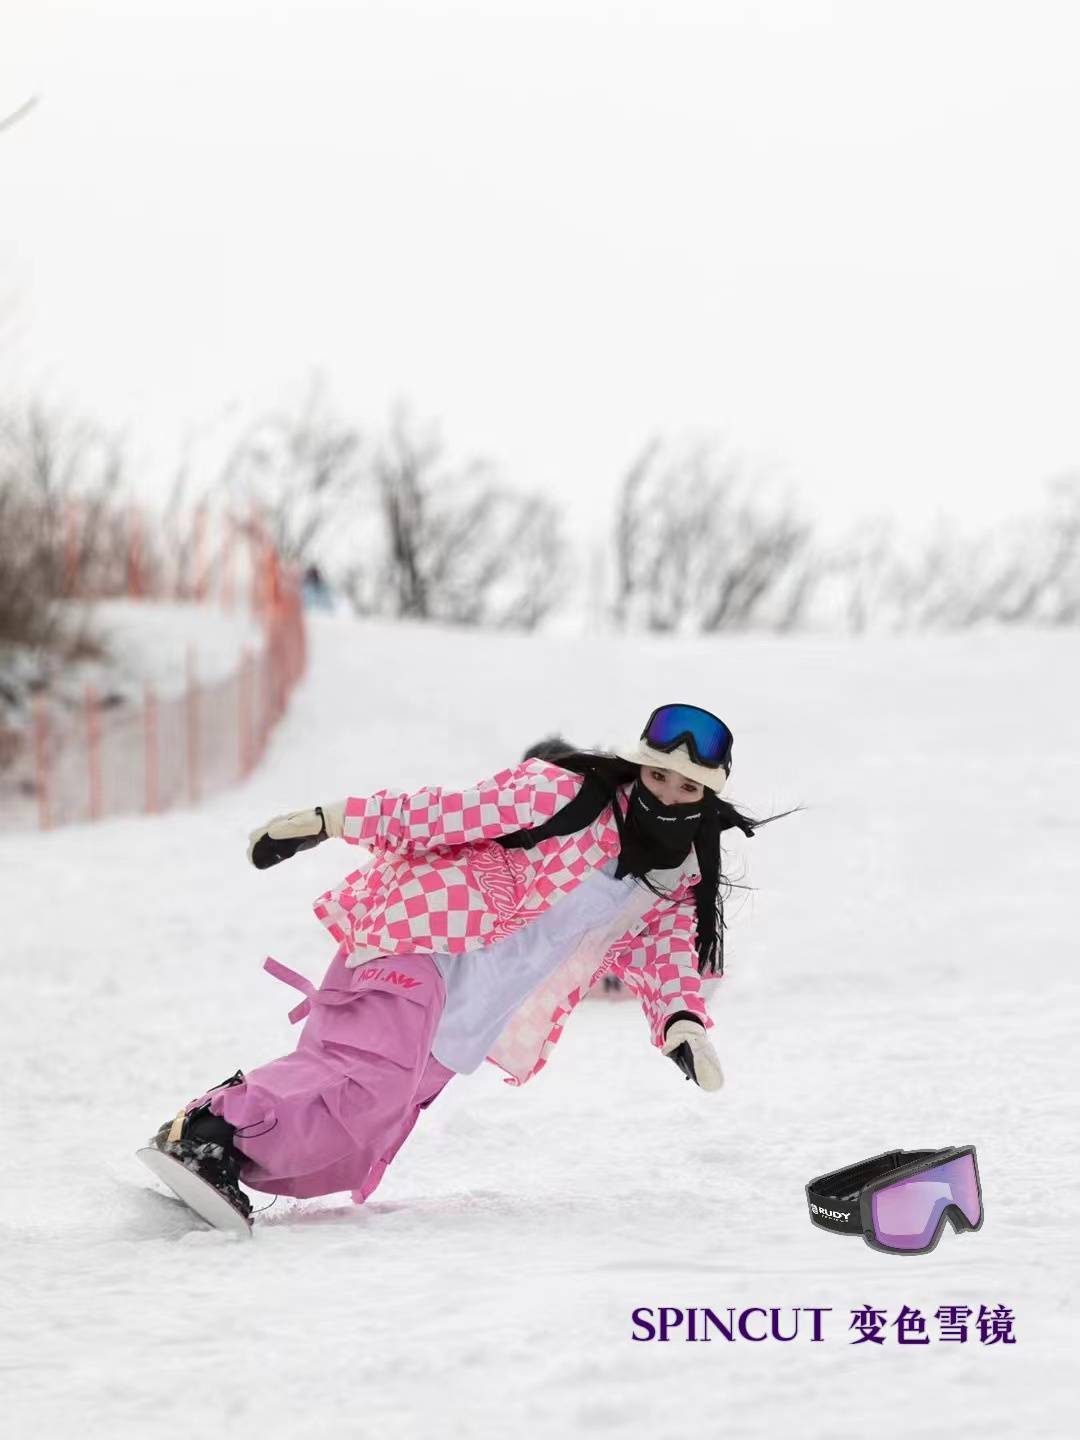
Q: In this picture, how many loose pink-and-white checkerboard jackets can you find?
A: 1